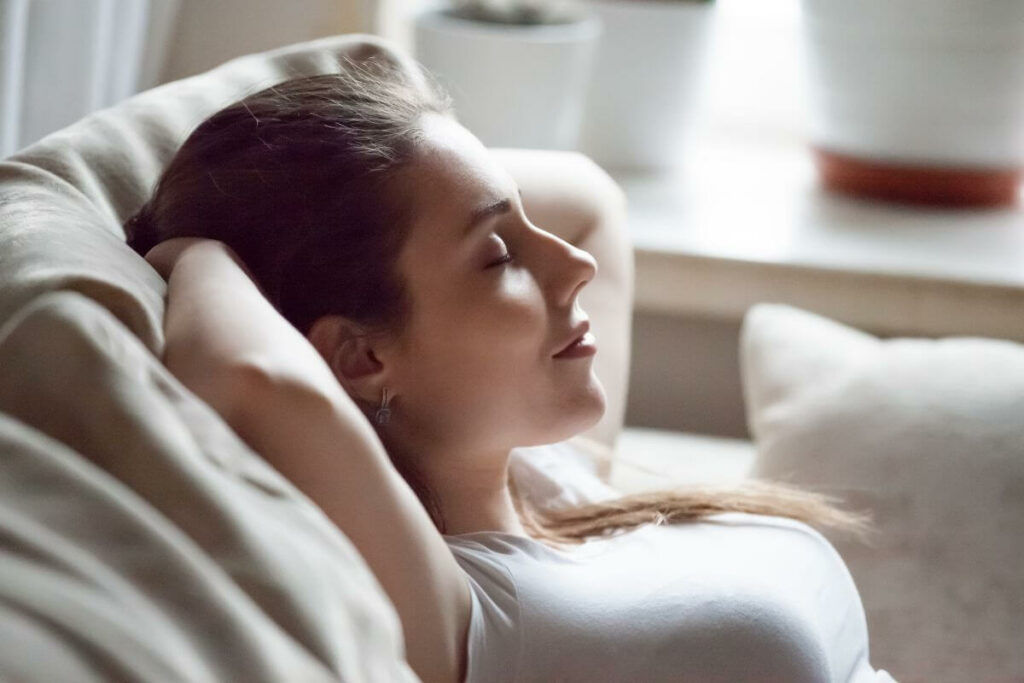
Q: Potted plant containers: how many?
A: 3